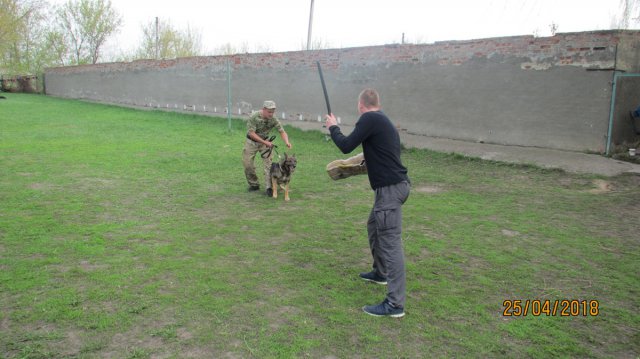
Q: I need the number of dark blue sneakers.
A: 2